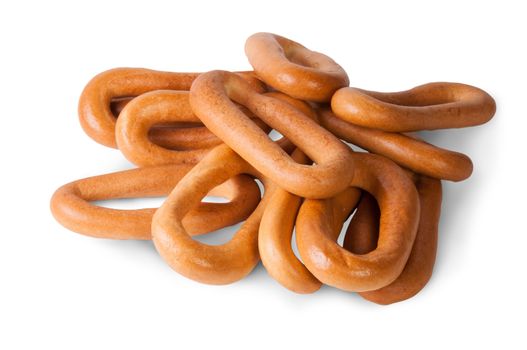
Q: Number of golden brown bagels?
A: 11